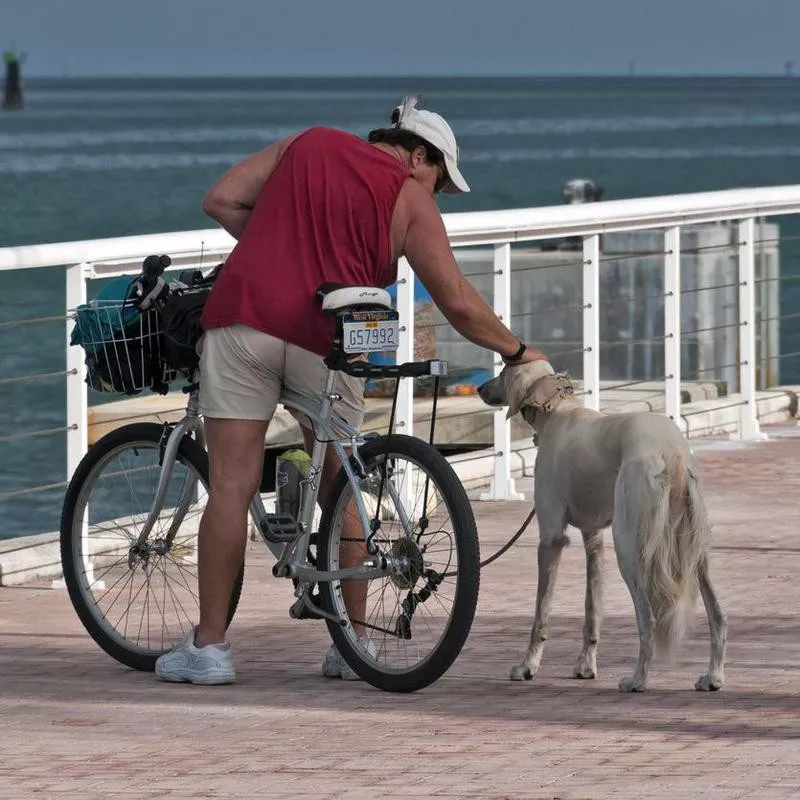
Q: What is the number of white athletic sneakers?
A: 2